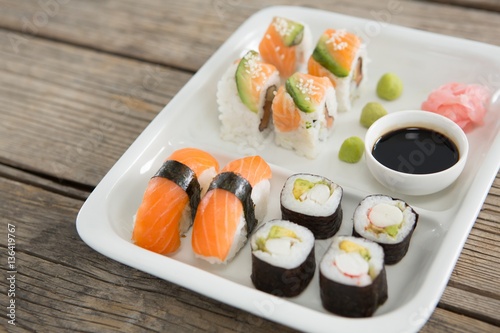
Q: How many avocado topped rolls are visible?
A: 4